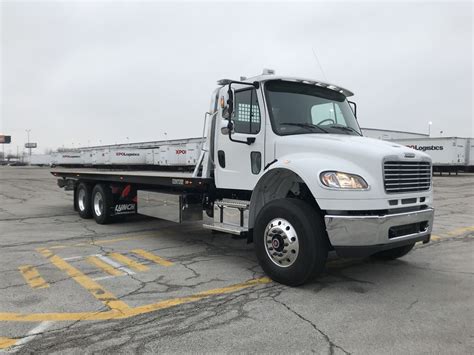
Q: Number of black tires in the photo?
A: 4